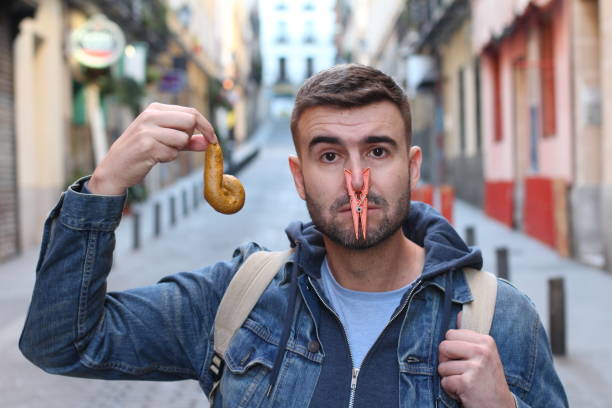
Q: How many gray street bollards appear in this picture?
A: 8